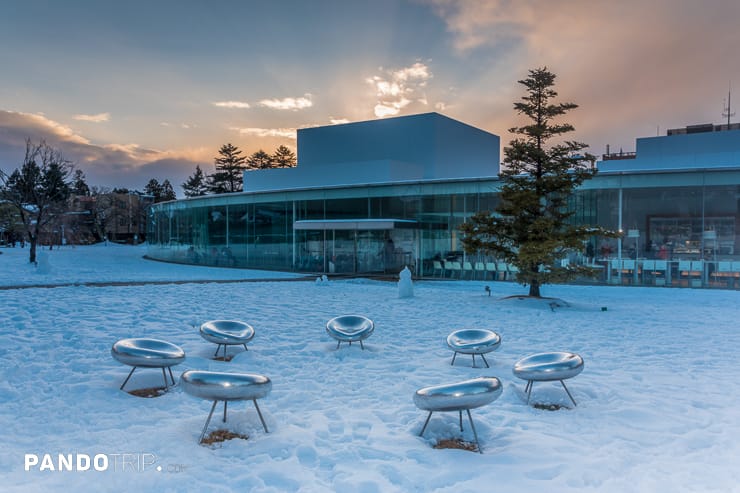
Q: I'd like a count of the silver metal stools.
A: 7